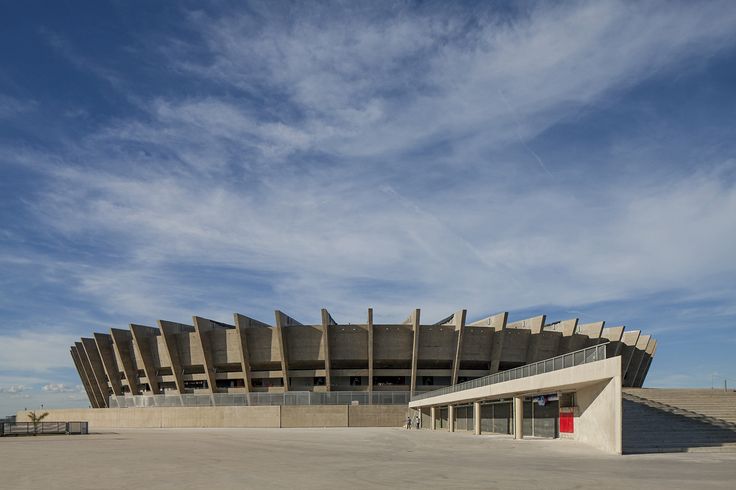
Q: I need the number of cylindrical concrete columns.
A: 5